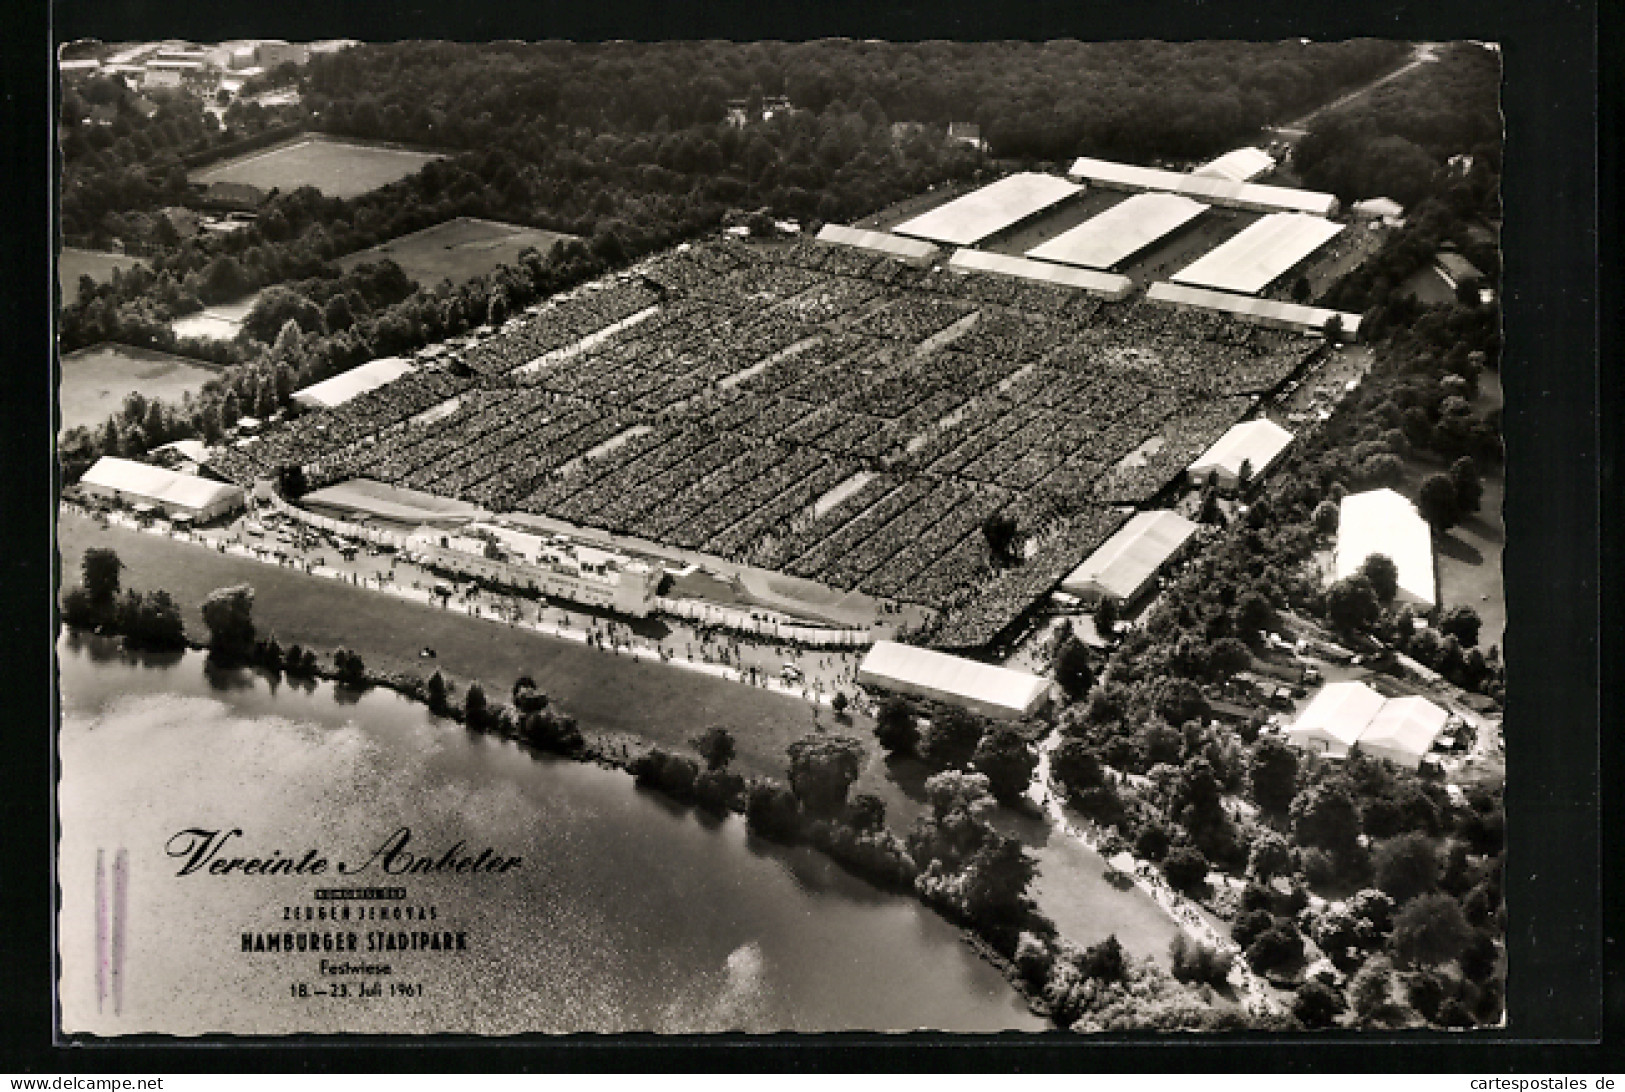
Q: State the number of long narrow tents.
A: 4